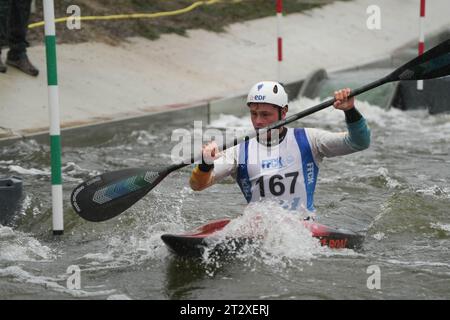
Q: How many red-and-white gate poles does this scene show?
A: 2